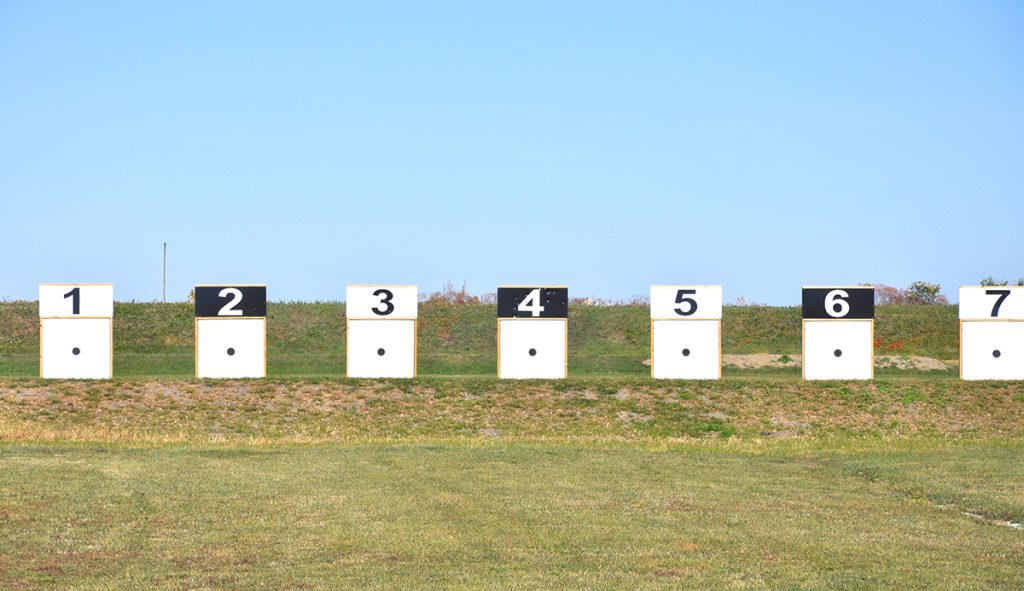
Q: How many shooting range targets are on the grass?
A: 7